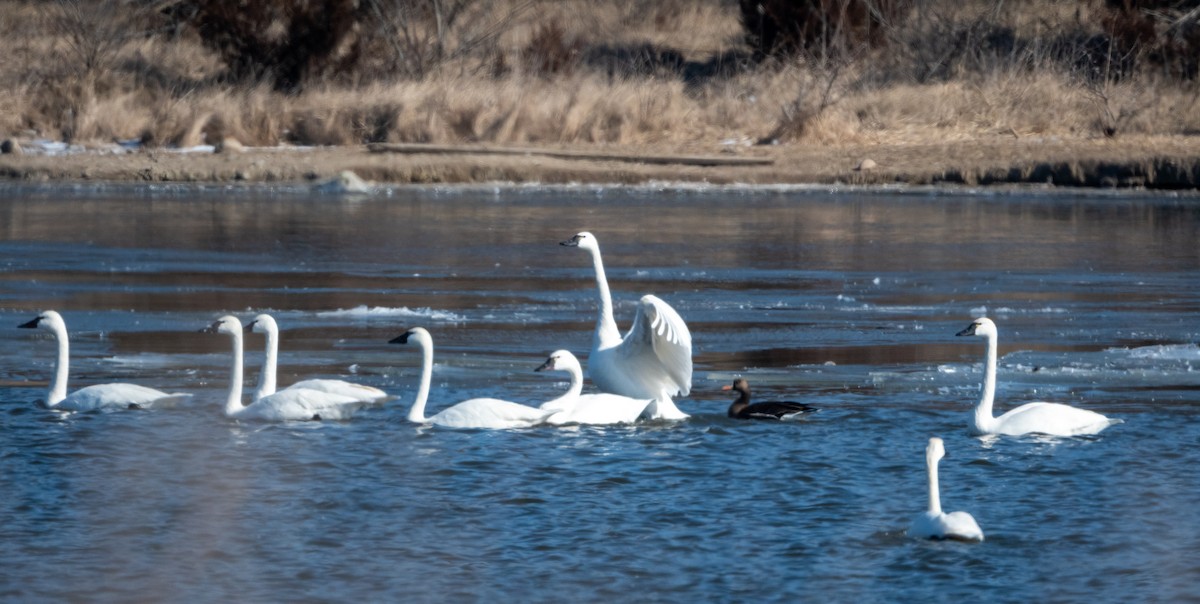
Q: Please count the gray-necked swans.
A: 0